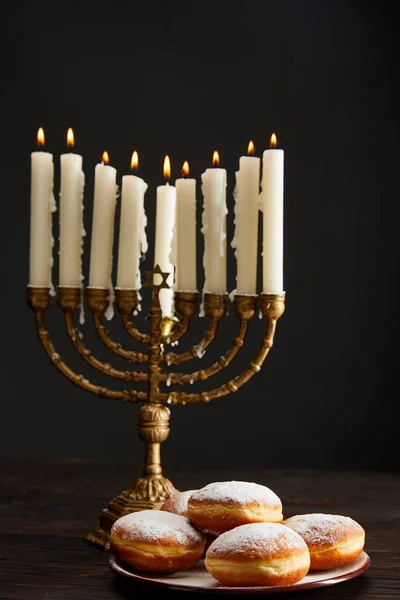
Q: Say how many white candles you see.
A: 9